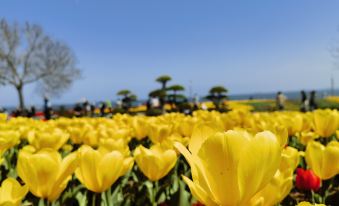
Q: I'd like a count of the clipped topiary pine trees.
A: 4